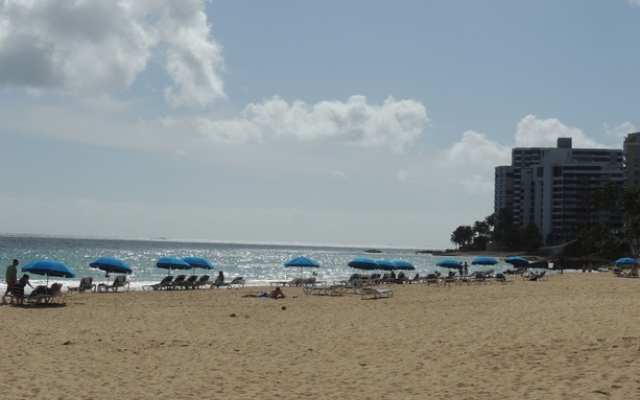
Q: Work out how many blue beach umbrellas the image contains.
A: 12